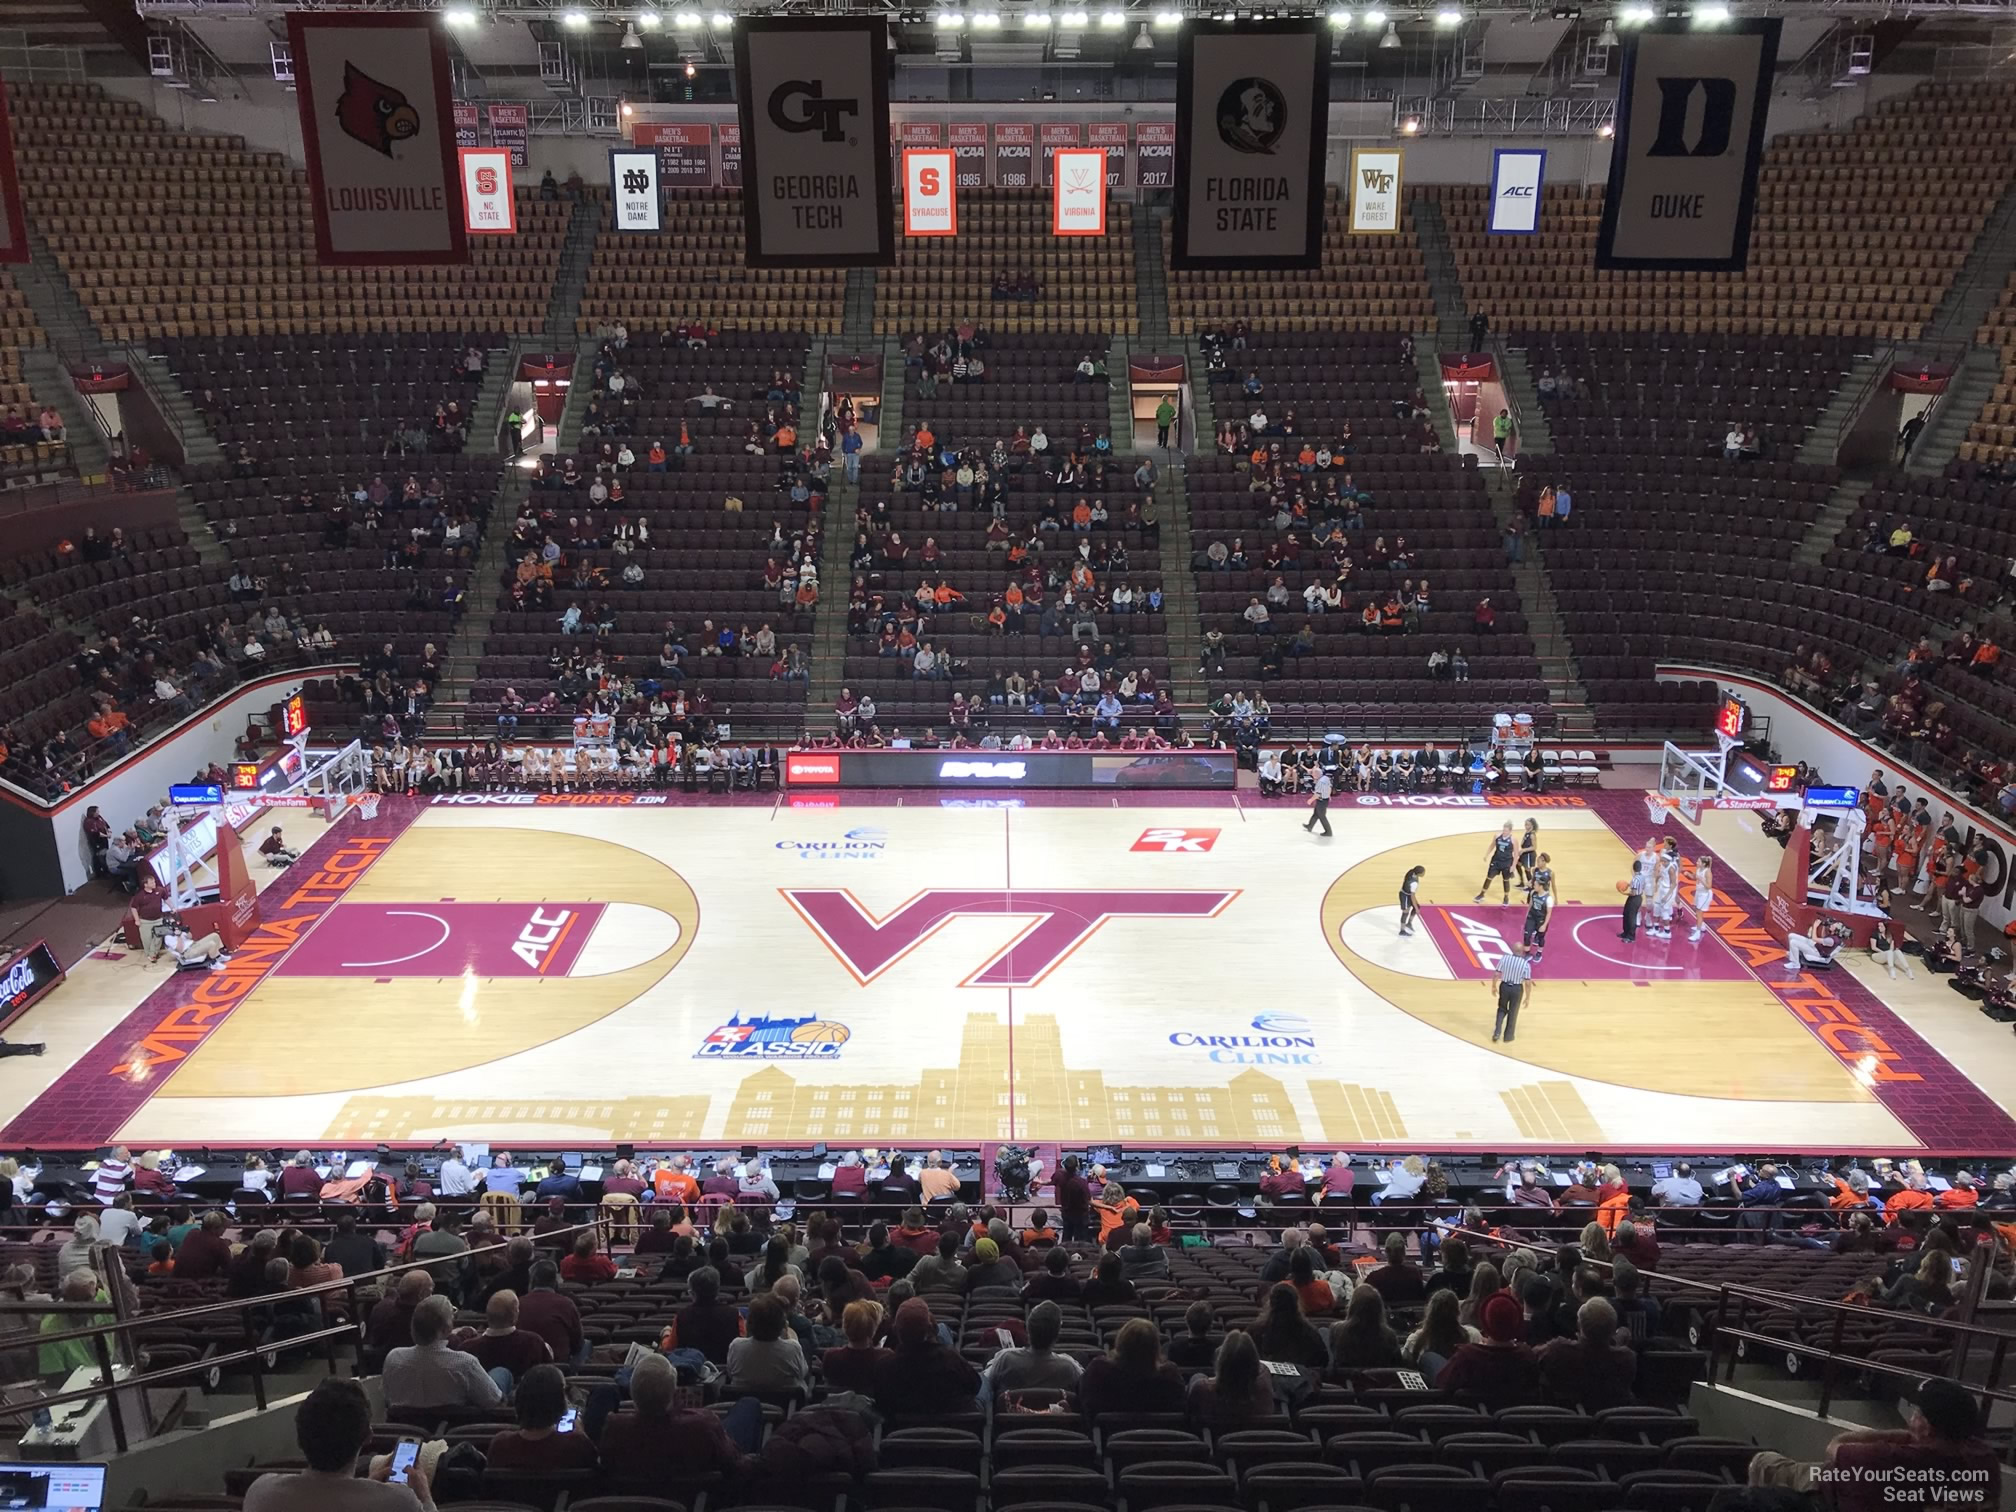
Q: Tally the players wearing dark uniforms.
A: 5